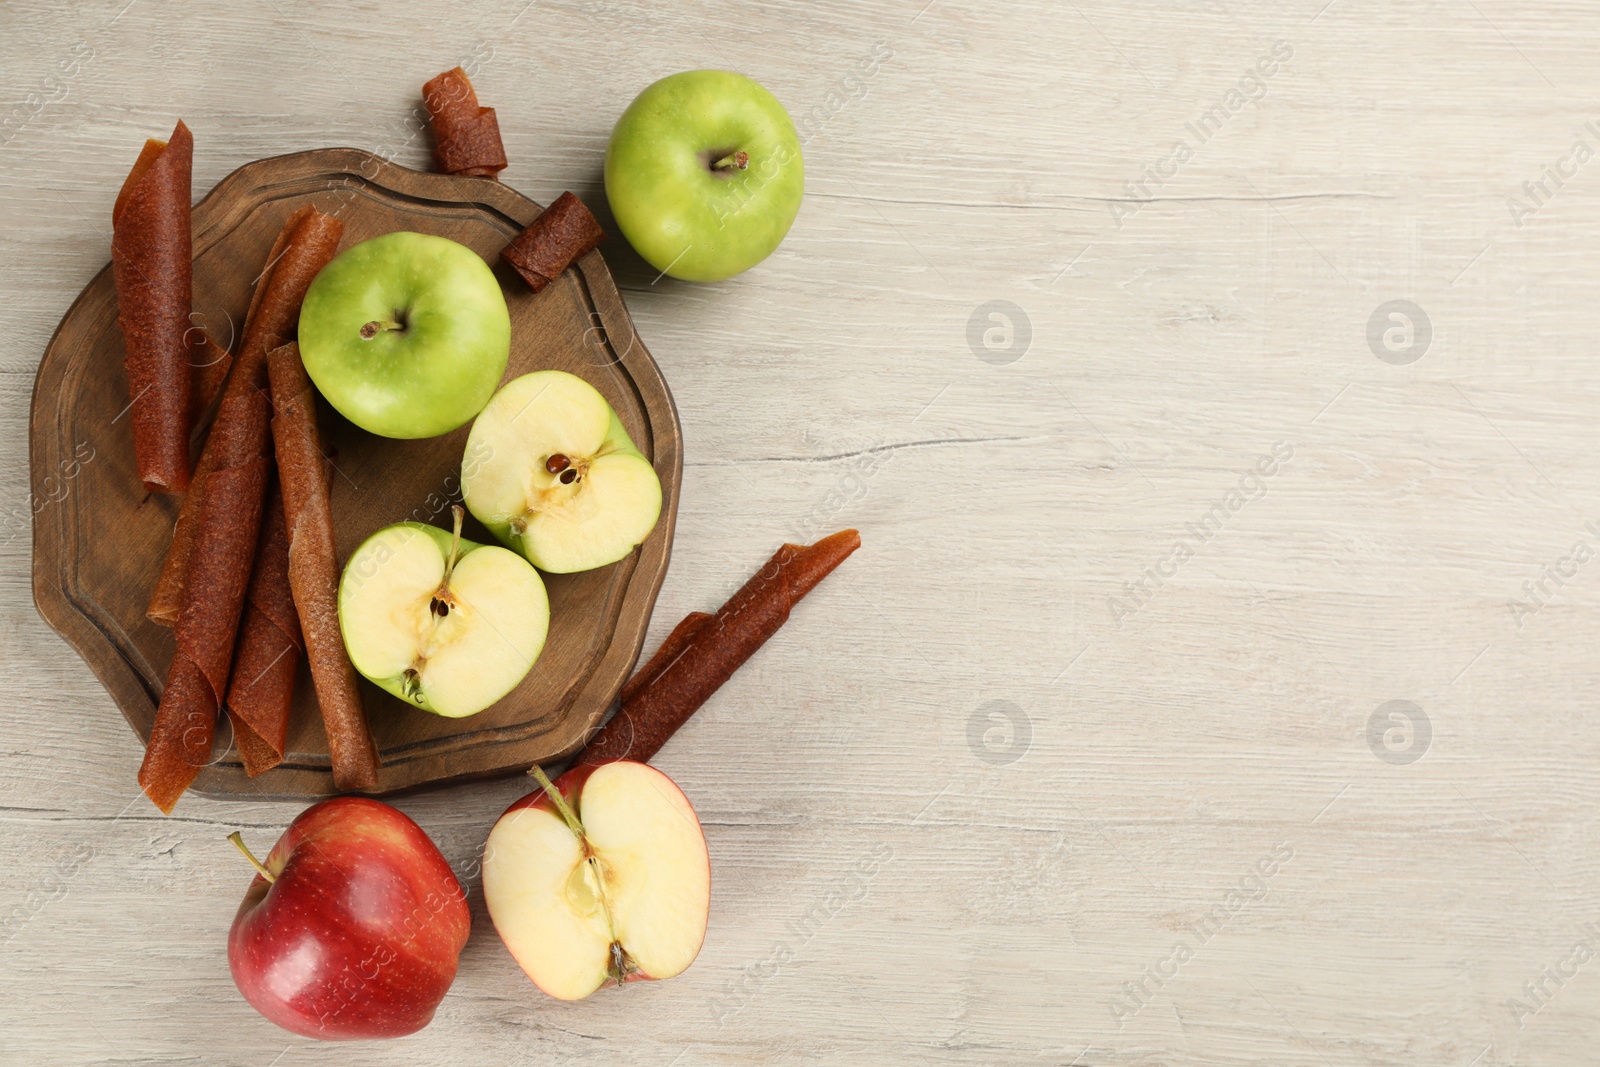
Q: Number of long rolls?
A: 6